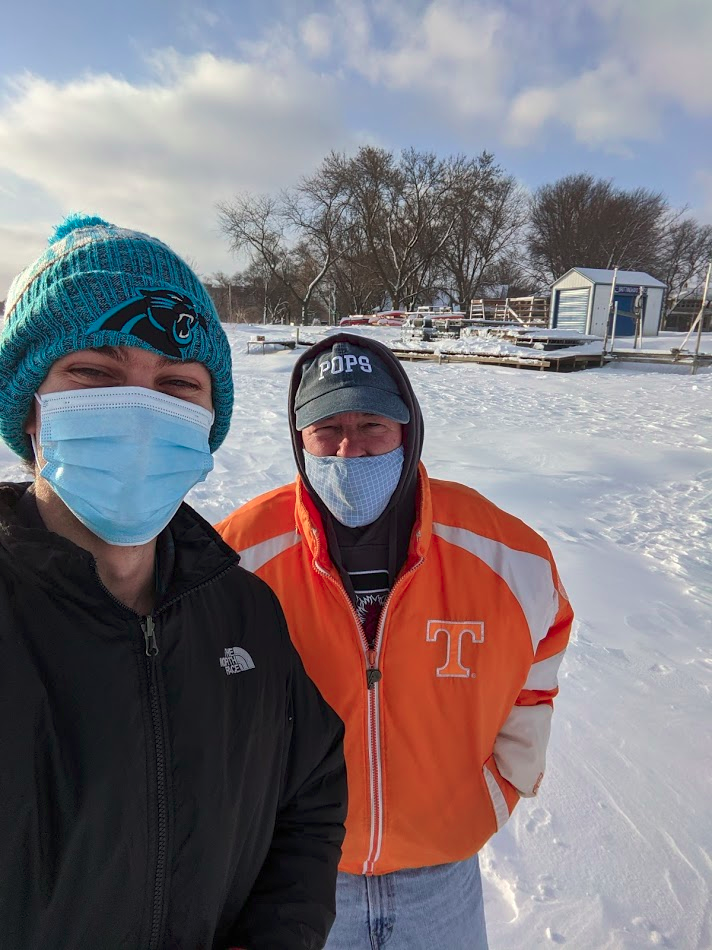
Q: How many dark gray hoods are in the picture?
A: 1